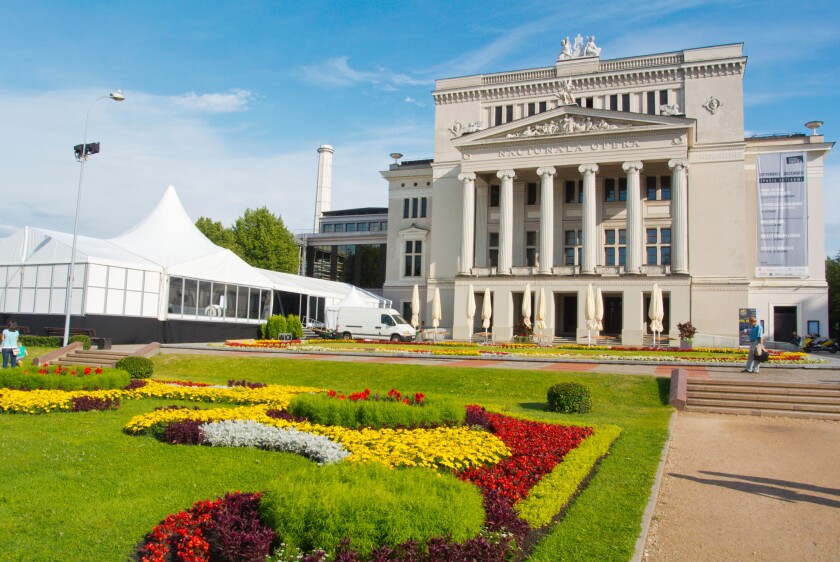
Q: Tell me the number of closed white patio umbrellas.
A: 10